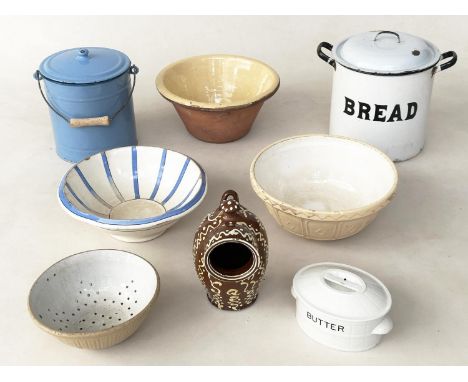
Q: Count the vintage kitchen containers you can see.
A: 8